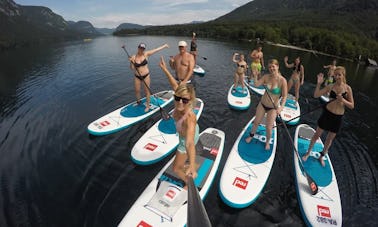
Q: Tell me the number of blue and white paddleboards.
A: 10